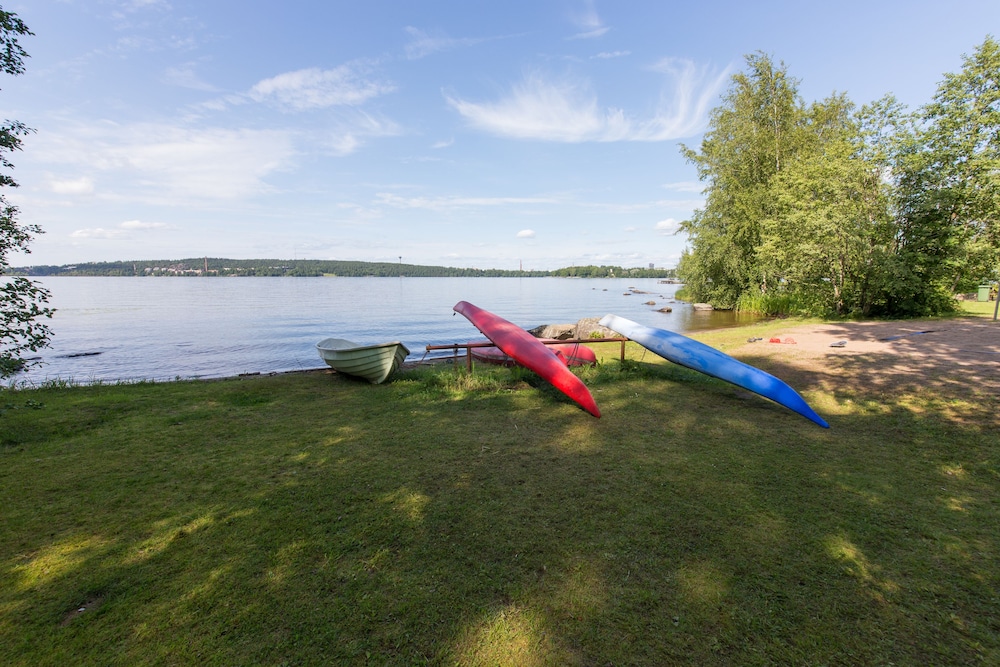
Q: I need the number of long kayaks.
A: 2